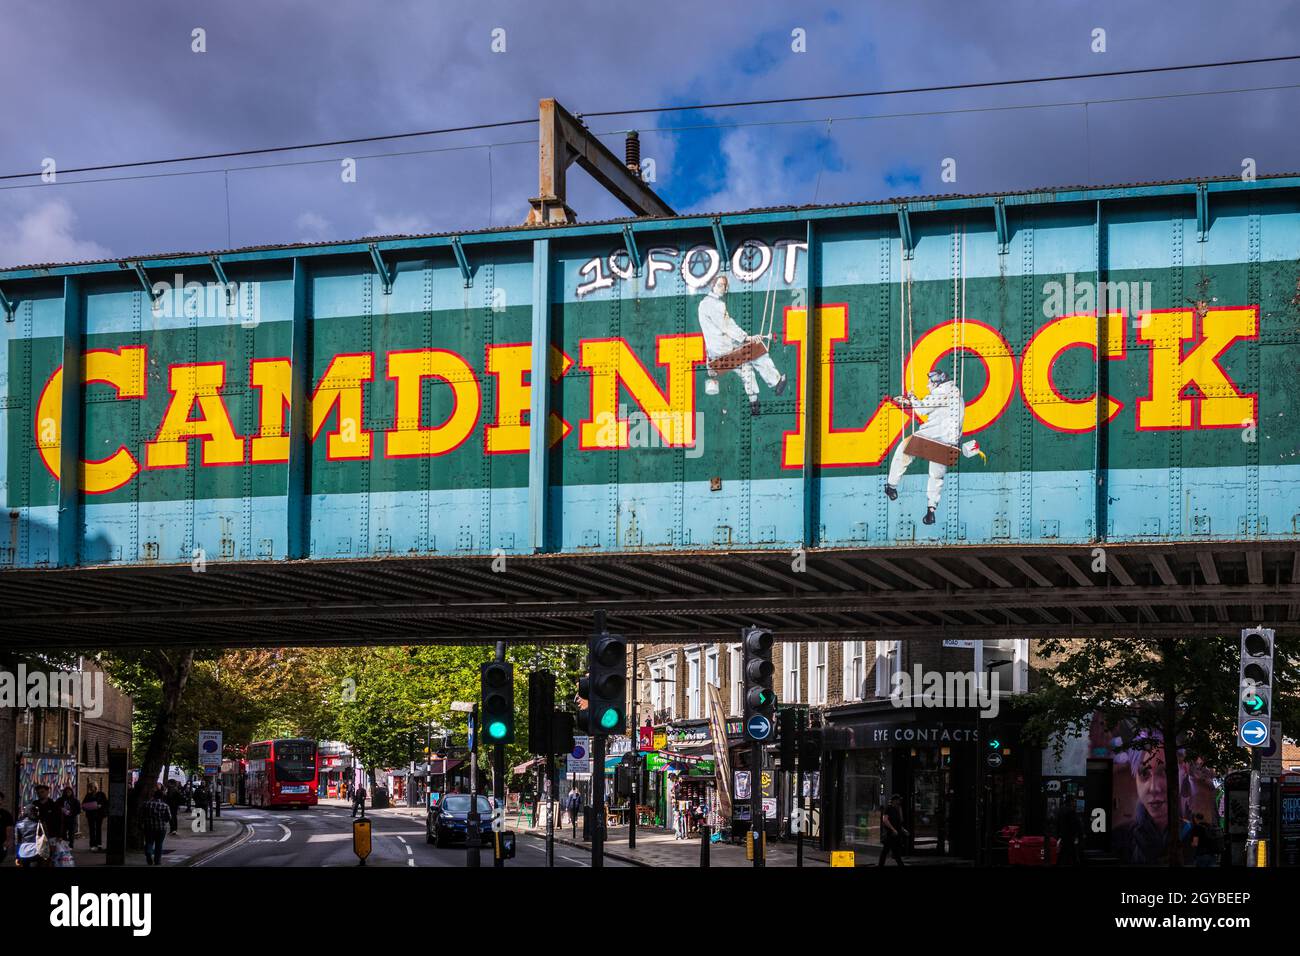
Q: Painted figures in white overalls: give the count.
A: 2